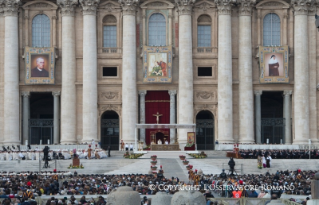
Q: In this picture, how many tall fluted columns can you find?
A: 8